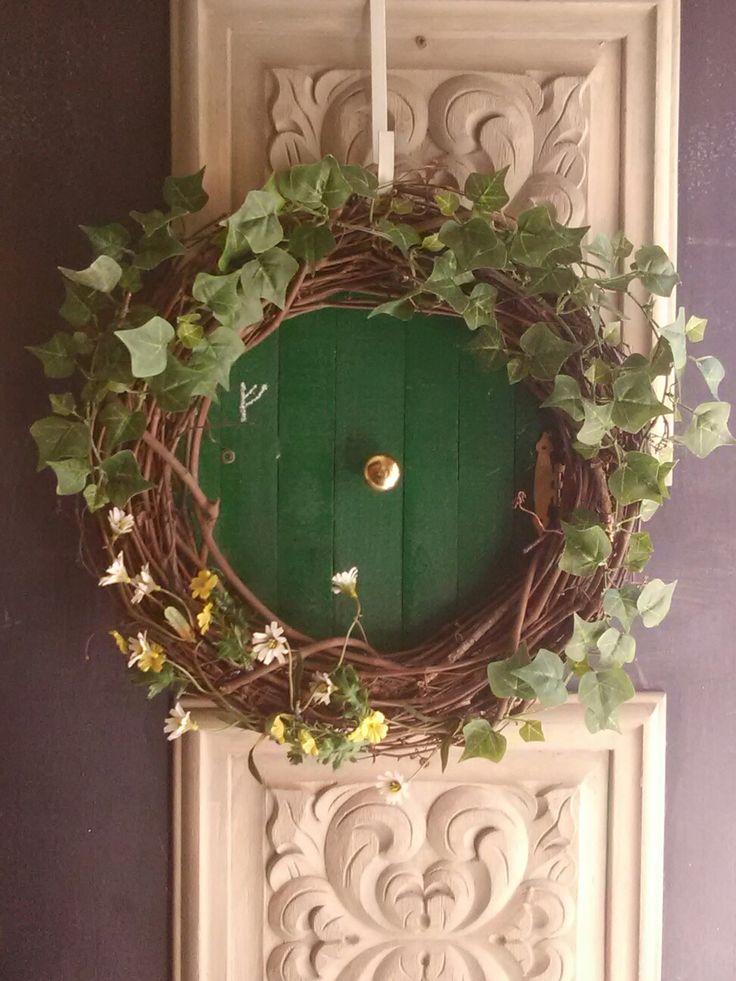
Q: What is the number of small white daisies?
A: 9